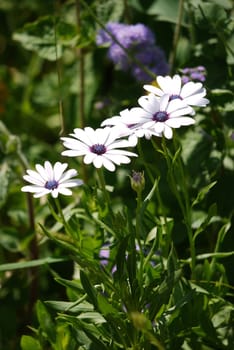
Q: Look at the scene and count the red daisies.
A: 0